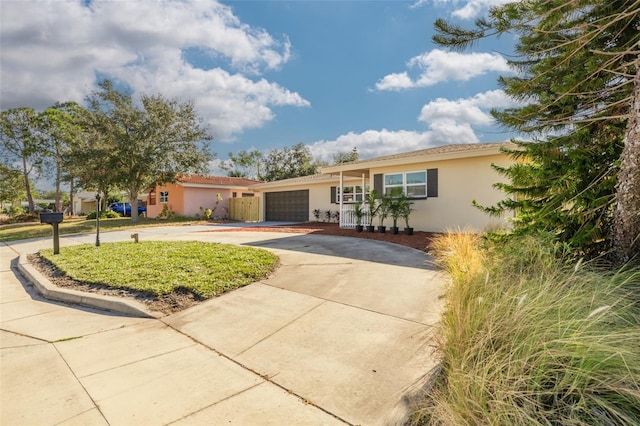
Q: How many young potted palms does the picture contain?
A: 5